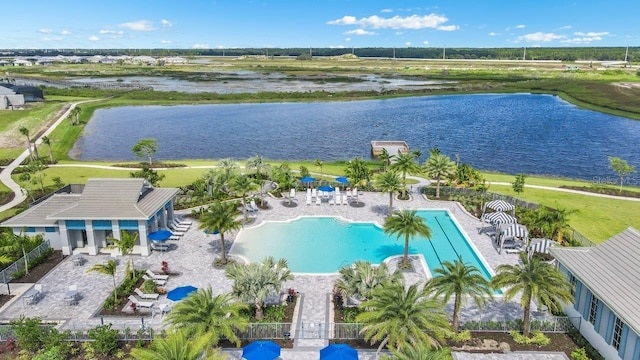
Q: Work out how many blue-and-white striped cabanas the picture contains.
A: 4